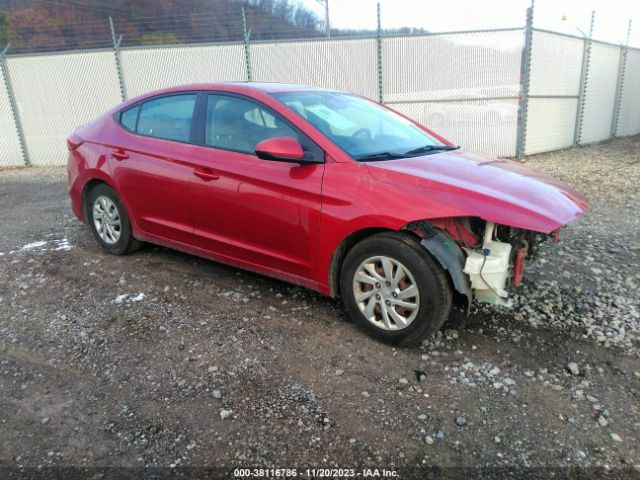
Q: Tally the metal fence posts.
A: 7